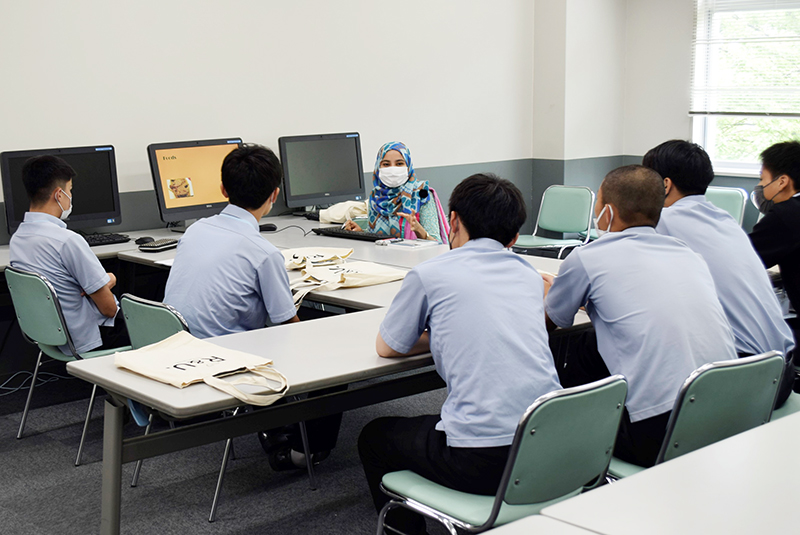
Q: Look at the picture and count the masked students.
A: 6